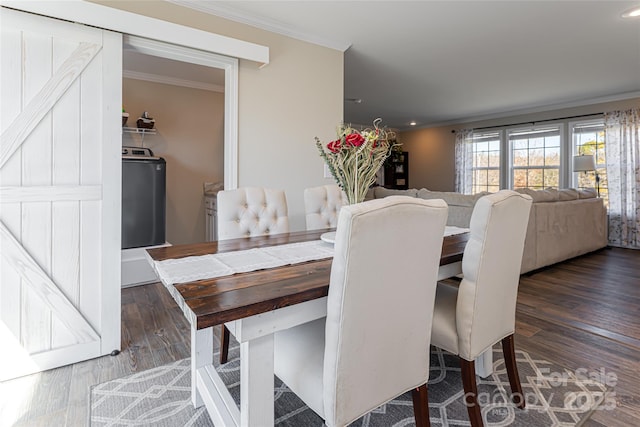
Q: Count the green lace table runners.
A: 0